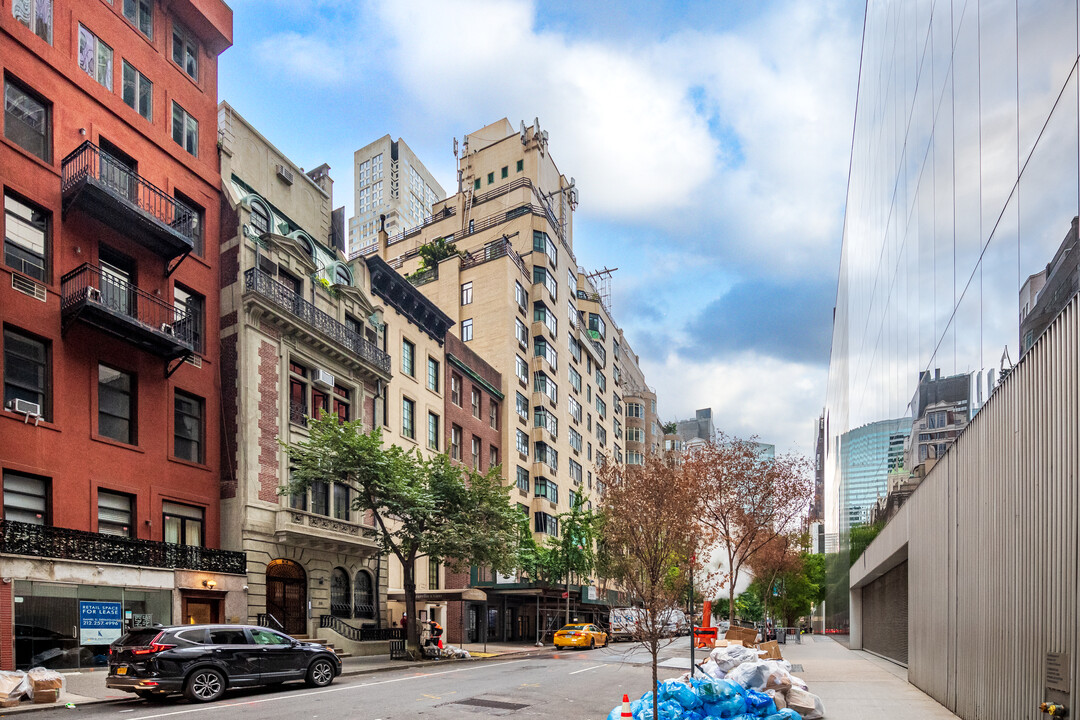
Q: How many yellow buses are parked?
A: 0